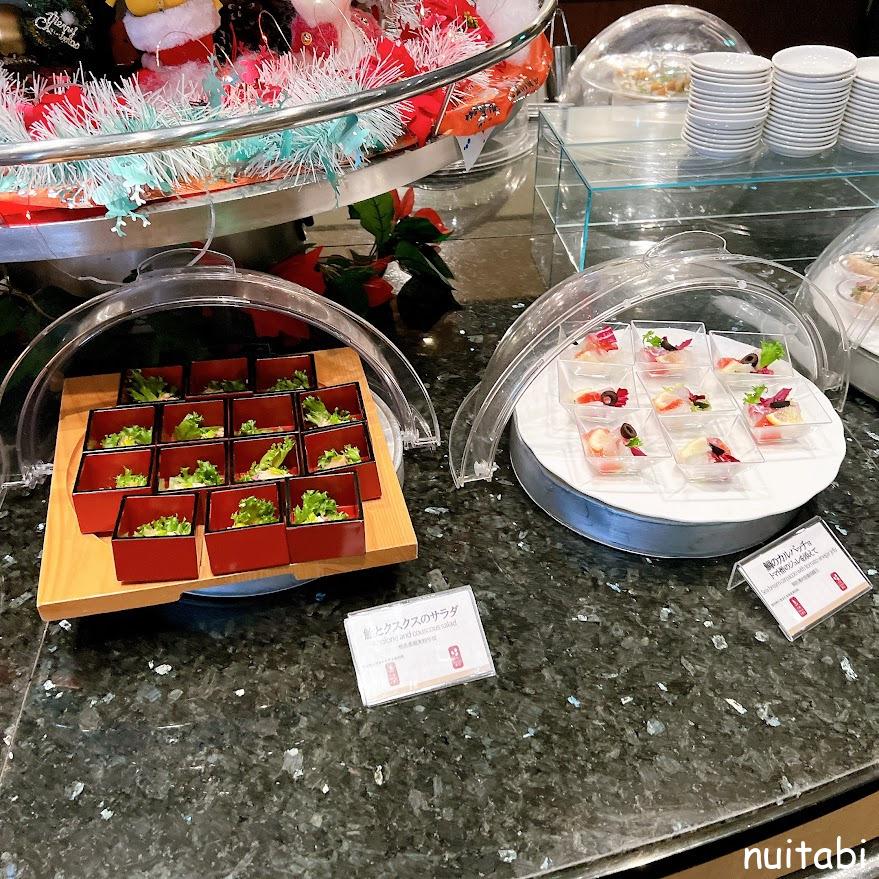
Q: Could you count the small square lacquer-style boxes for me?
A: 14